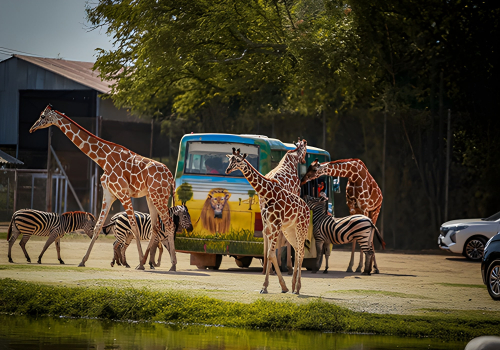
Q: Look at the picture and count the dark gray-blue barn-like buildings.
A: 1